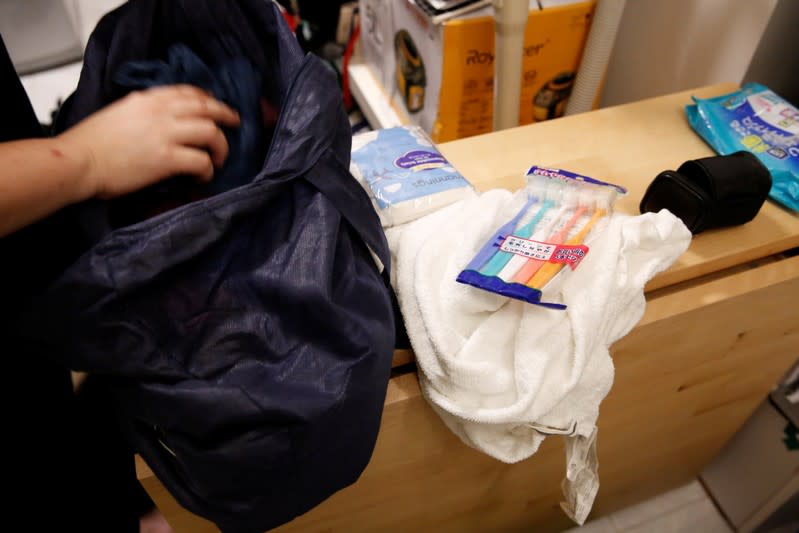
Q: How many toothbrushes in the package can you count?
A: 5